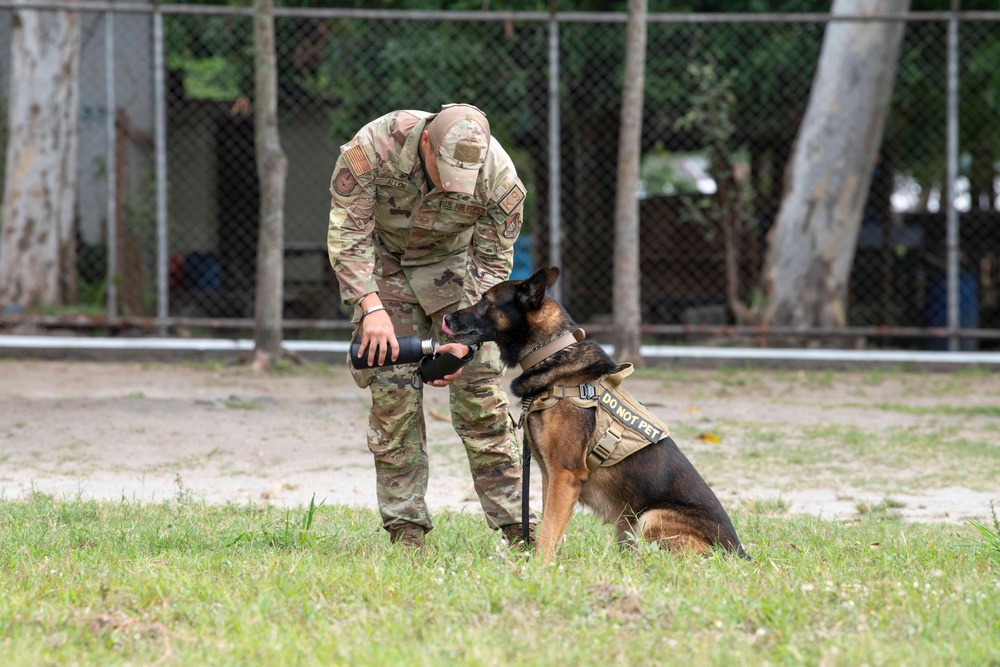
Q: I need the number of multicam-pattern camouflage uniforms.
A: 1